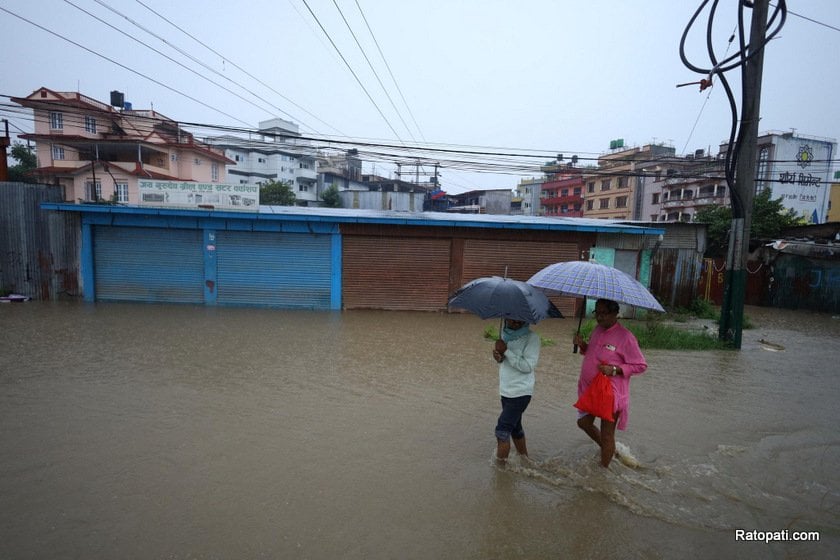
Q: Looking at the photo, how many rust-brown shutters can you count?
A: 2